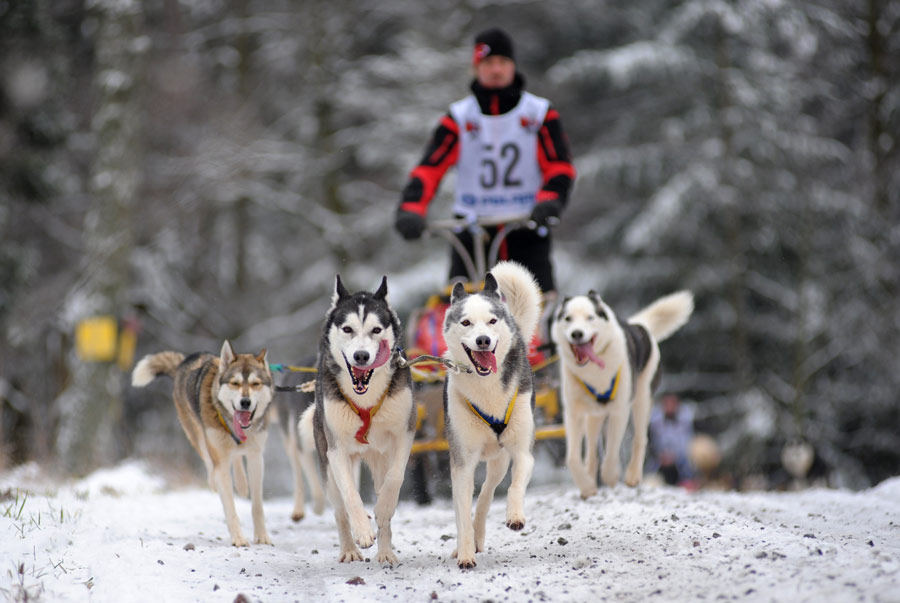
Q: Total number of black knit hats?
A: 1